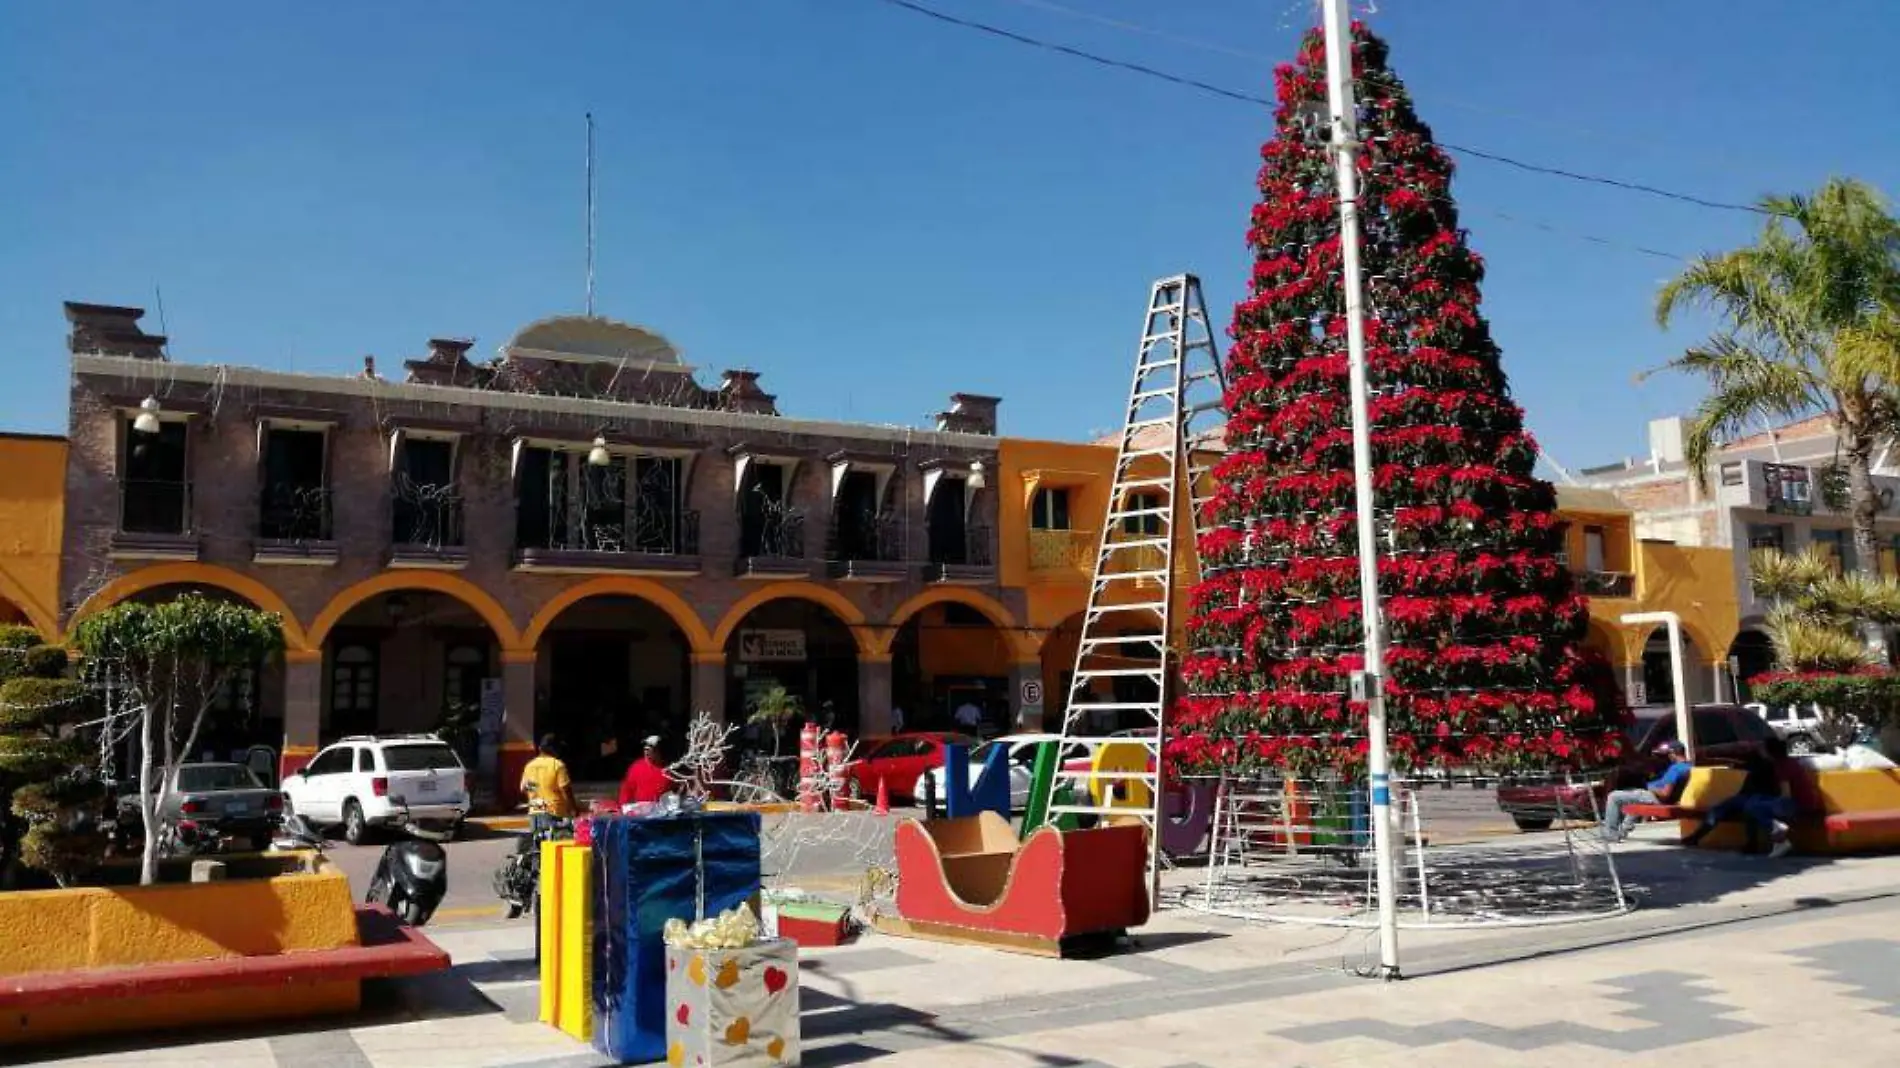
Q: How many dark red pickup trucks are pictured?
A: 1